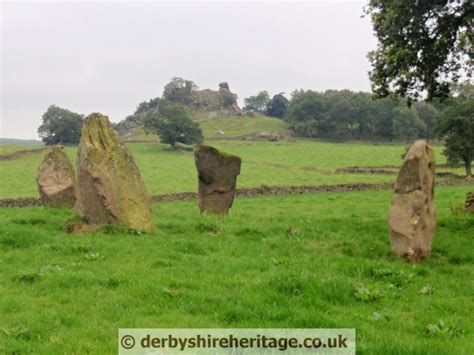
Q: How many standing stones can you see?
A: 4